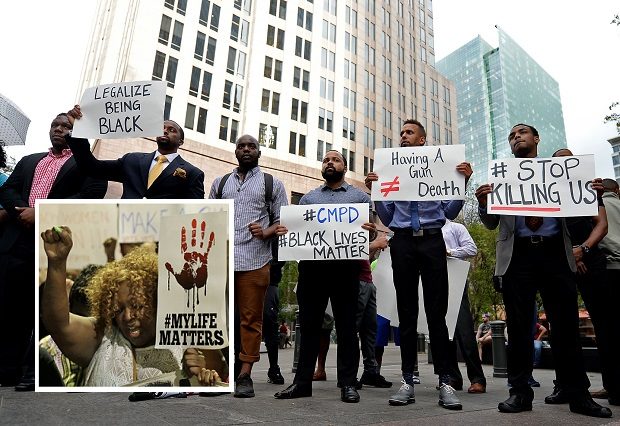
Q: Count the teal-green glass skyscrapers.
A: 1